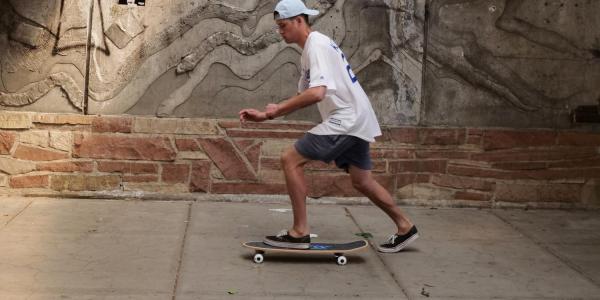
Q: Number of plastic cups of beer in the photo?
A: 0